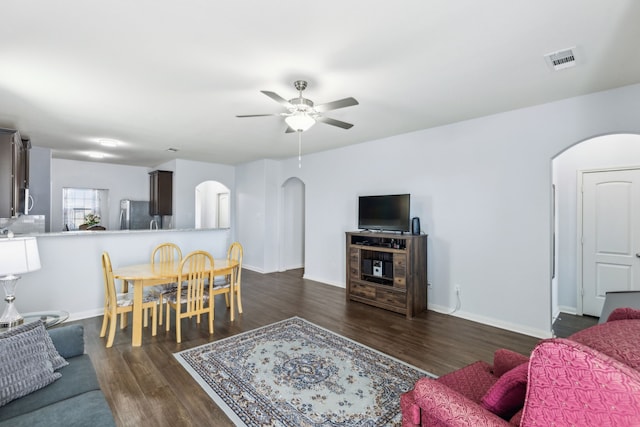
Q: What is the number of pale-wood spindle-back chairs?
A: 4